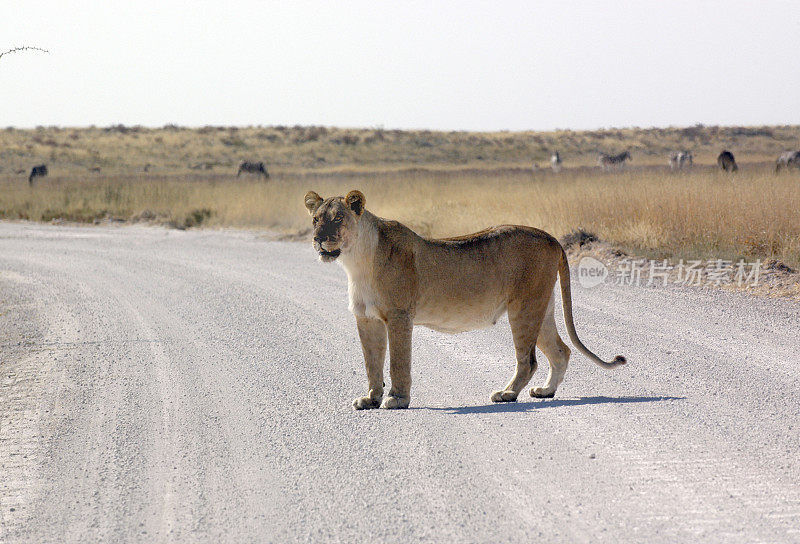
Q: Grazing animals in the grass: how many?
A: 7